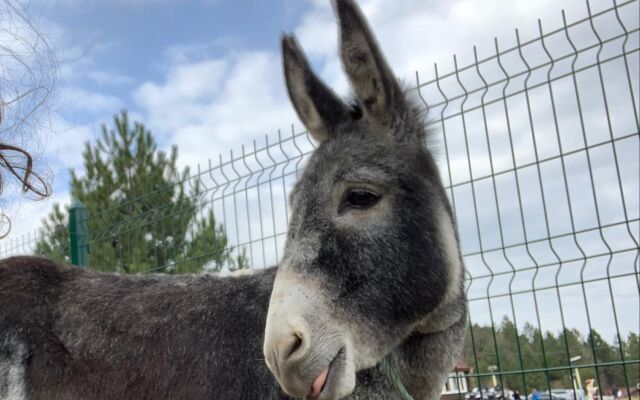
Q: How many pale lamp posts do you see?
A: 2